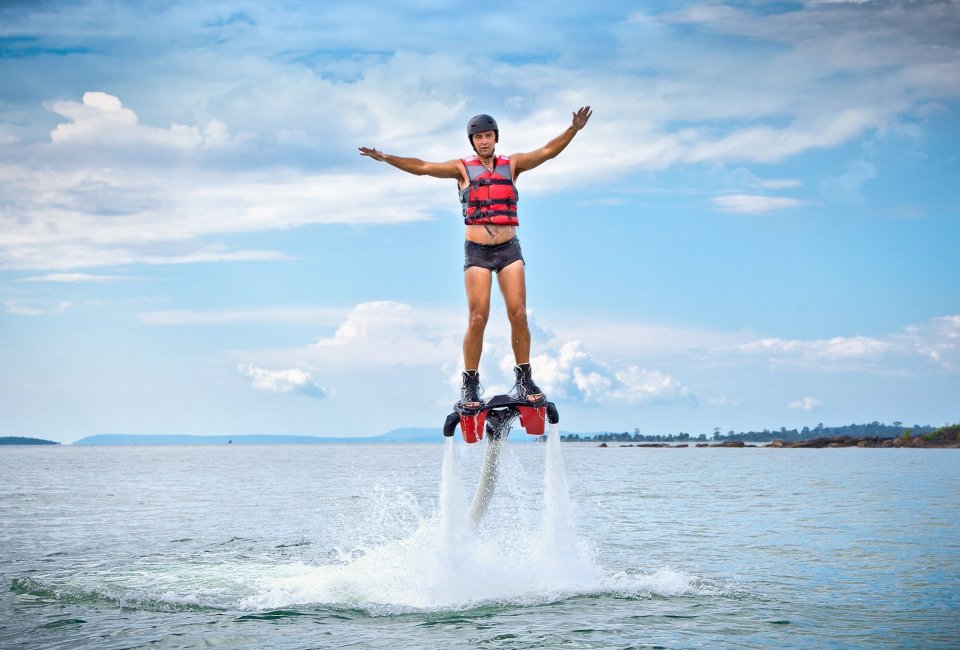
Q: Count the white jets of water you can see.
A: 2